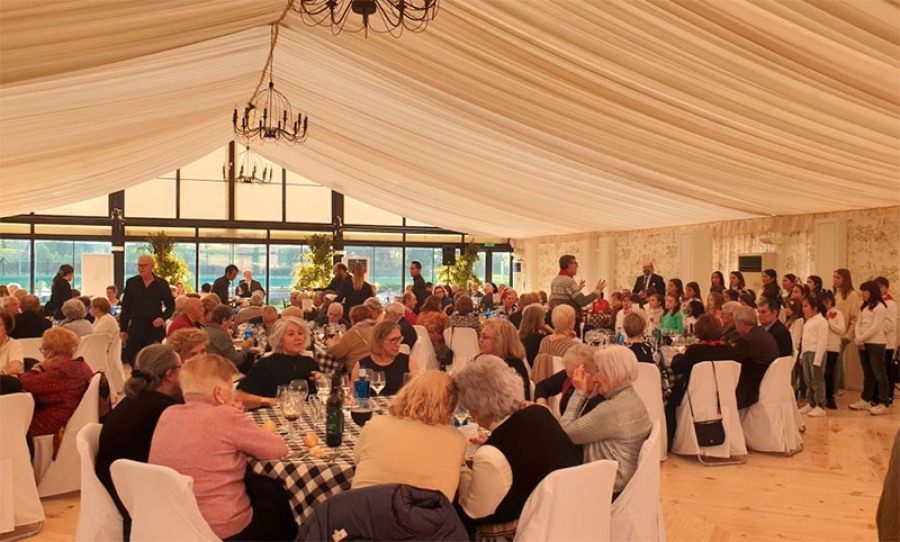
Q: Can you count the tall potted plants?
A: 3